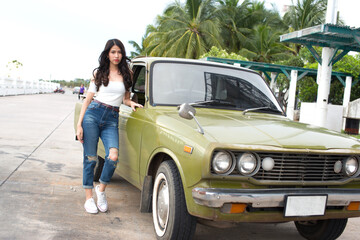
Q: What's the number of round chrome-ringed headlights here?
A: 3